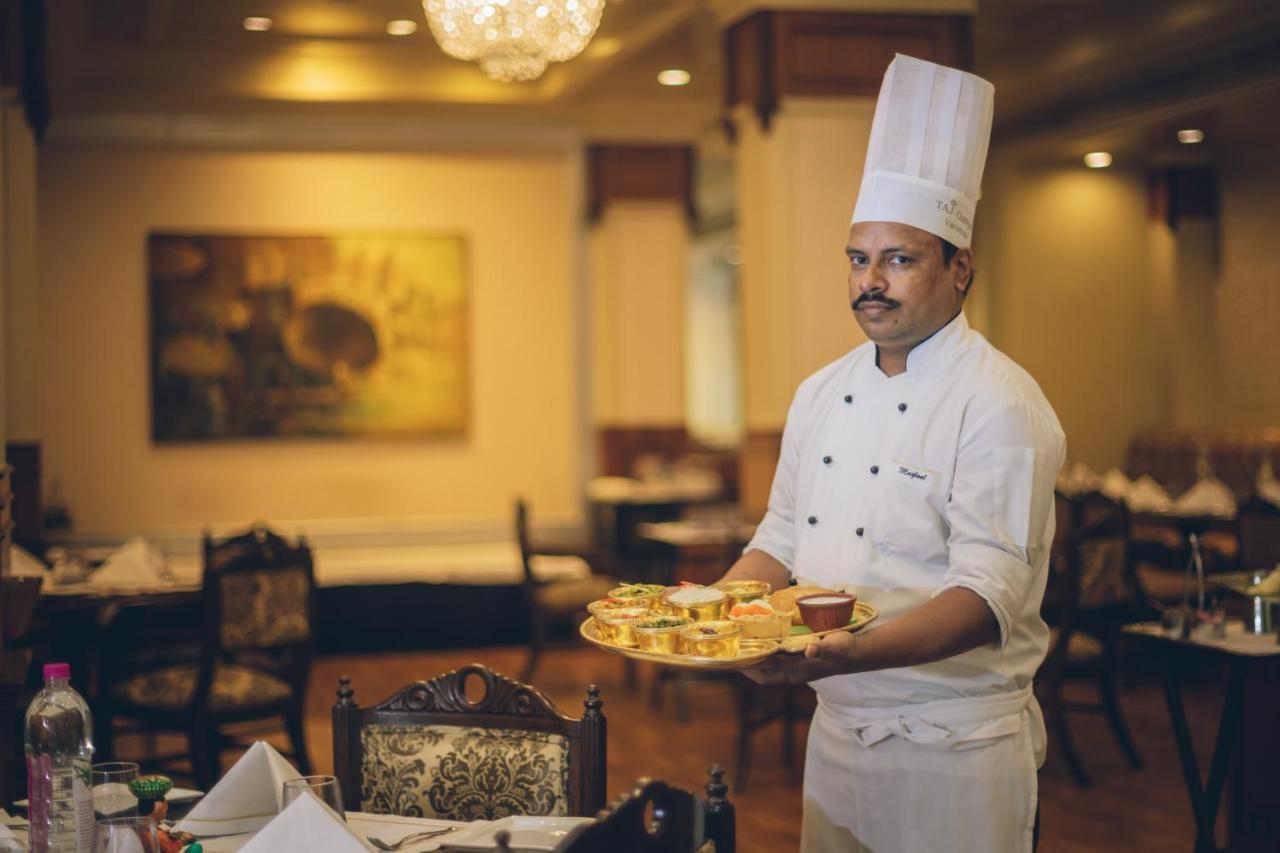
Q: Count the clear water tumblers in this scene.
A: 3